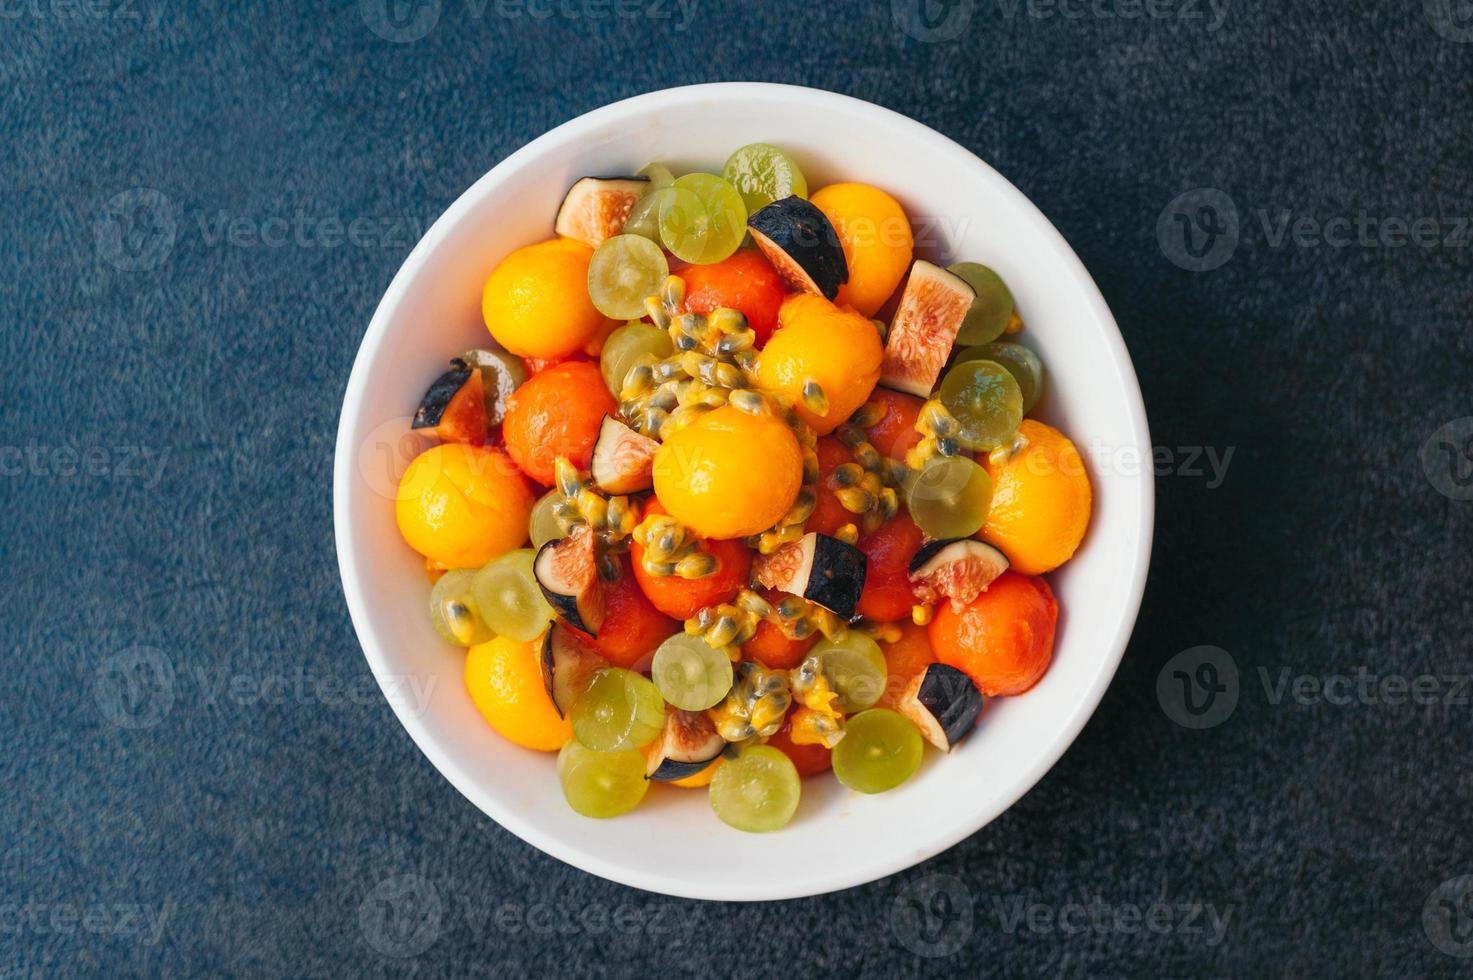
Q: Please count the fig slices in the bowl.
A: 11